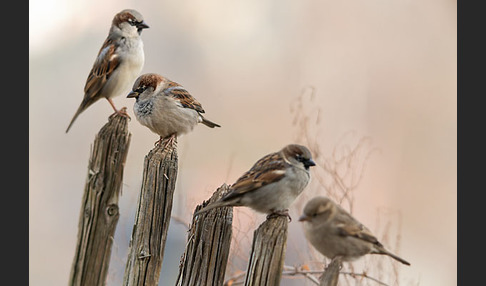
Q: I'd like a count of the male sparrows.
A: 3